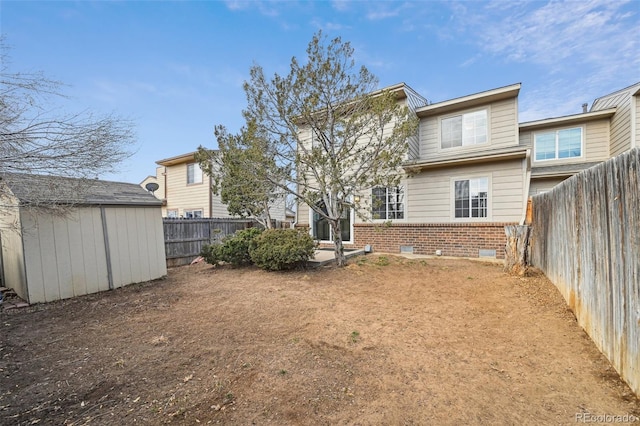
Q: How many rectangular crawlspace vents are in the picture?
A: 2